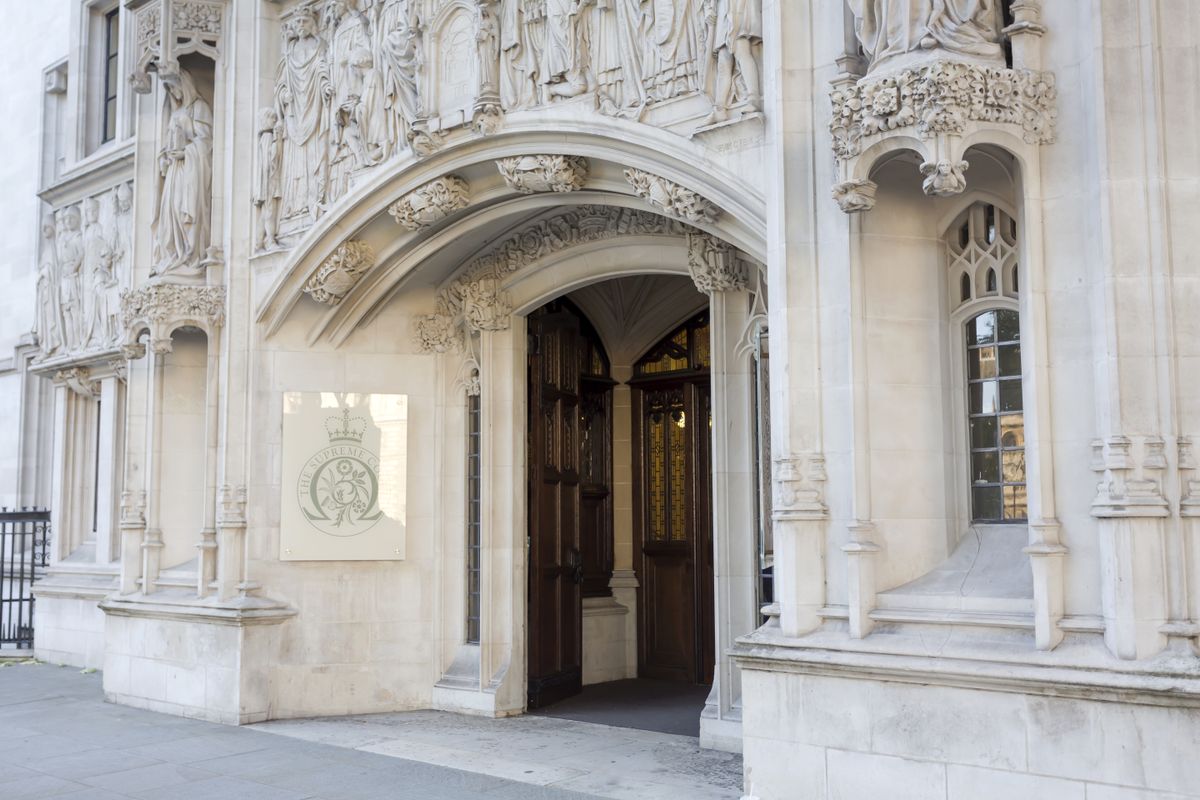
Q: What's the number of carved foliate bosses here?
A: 4